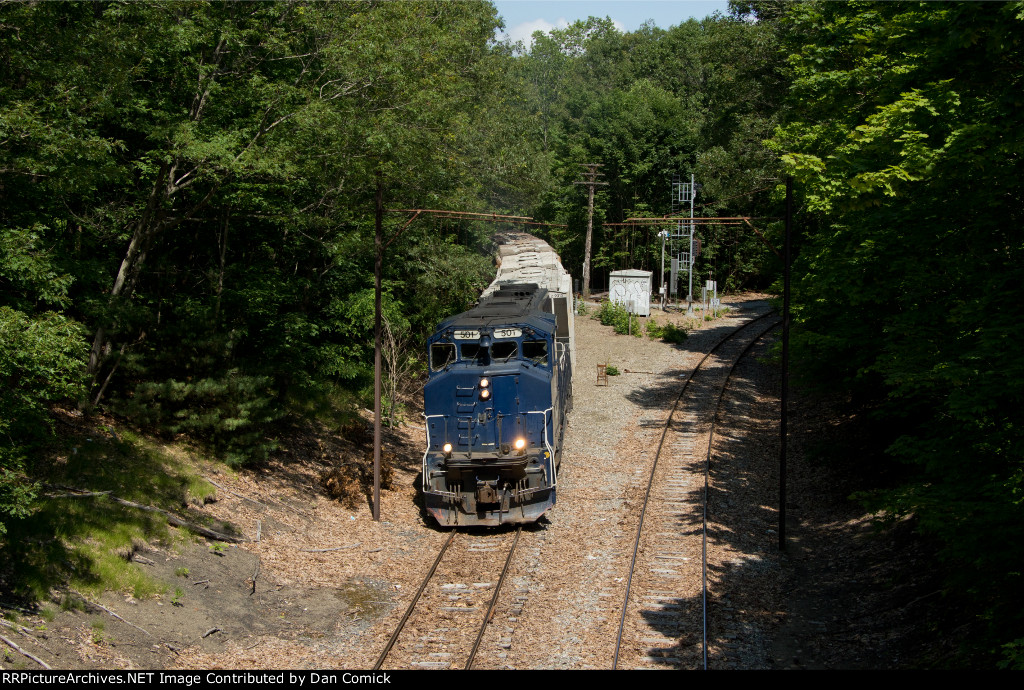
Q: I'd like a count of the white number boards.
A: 2